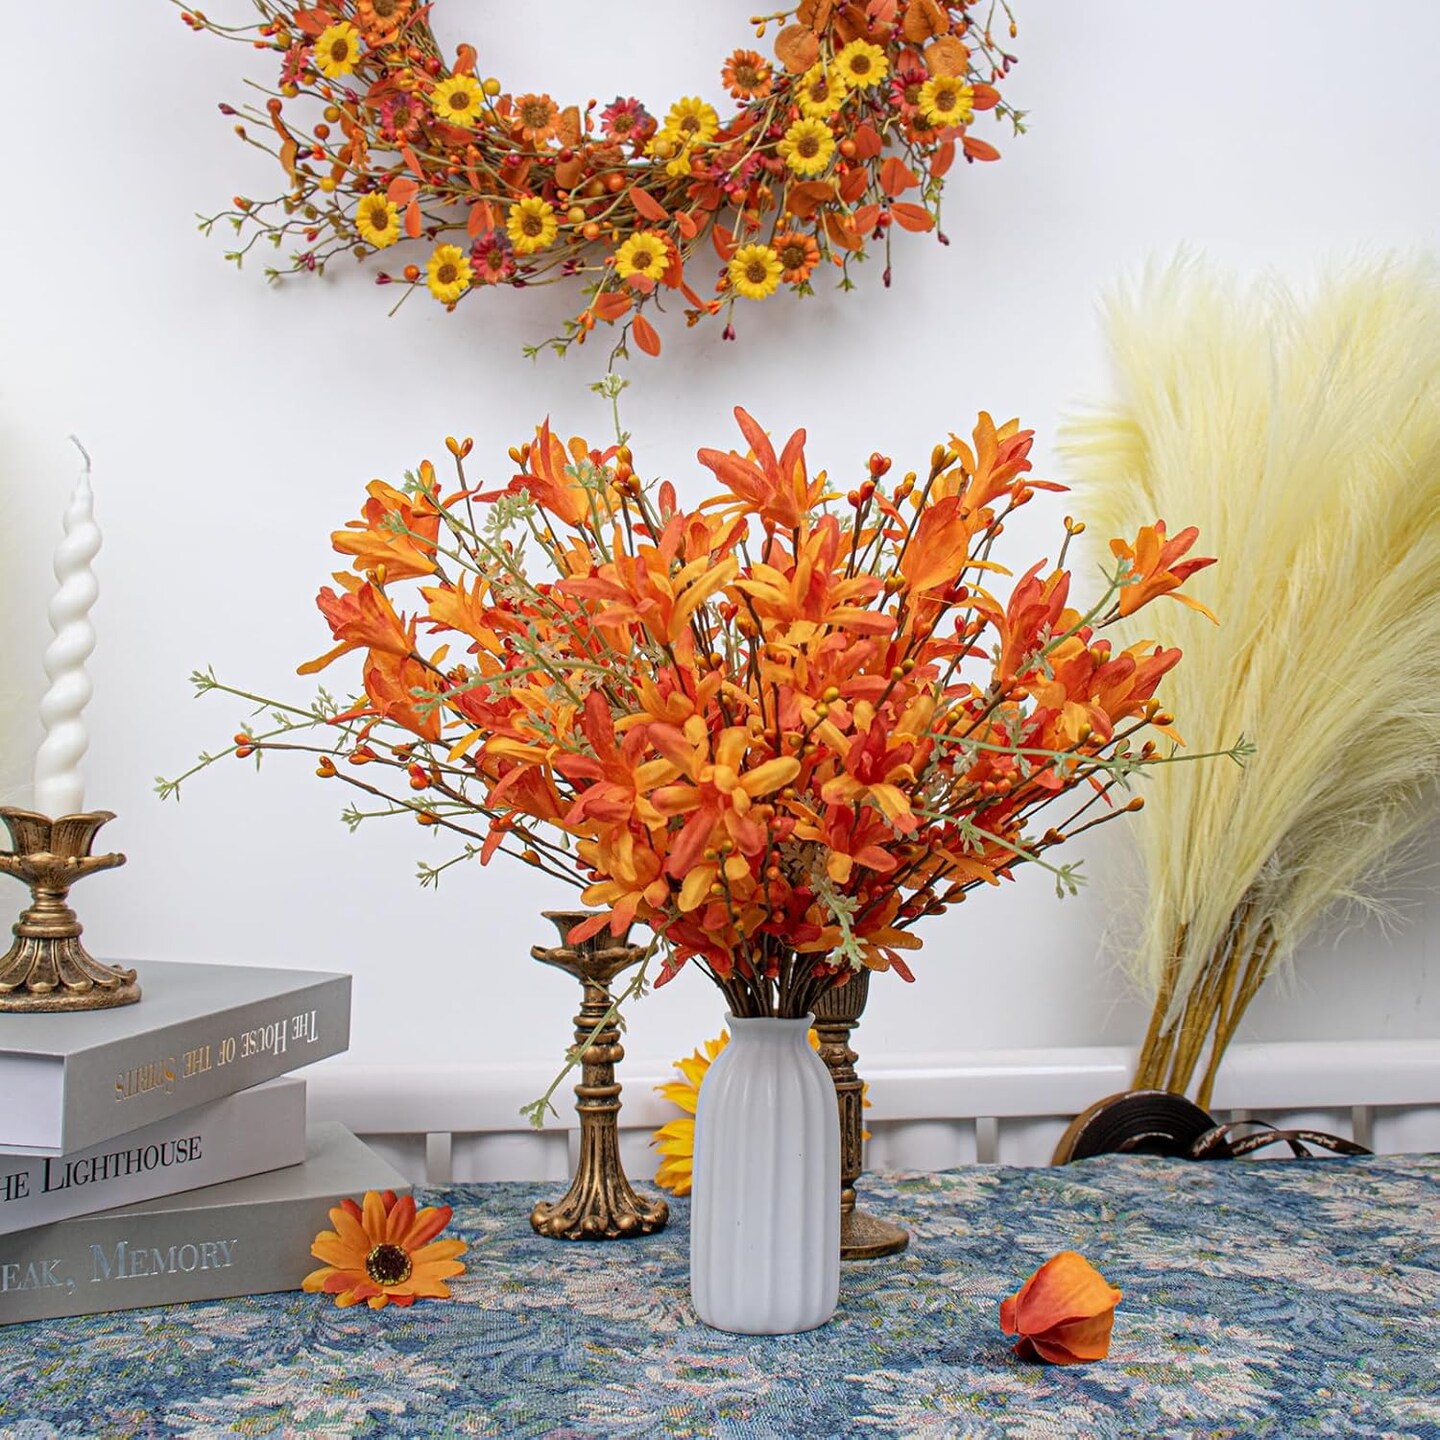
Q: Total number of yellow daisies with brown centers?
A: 12